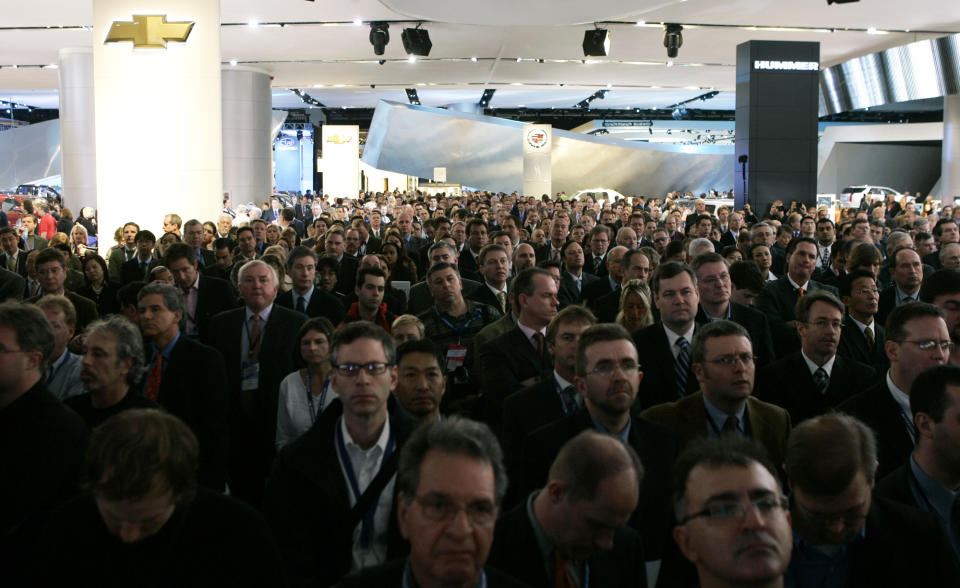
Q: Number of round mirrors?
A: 0